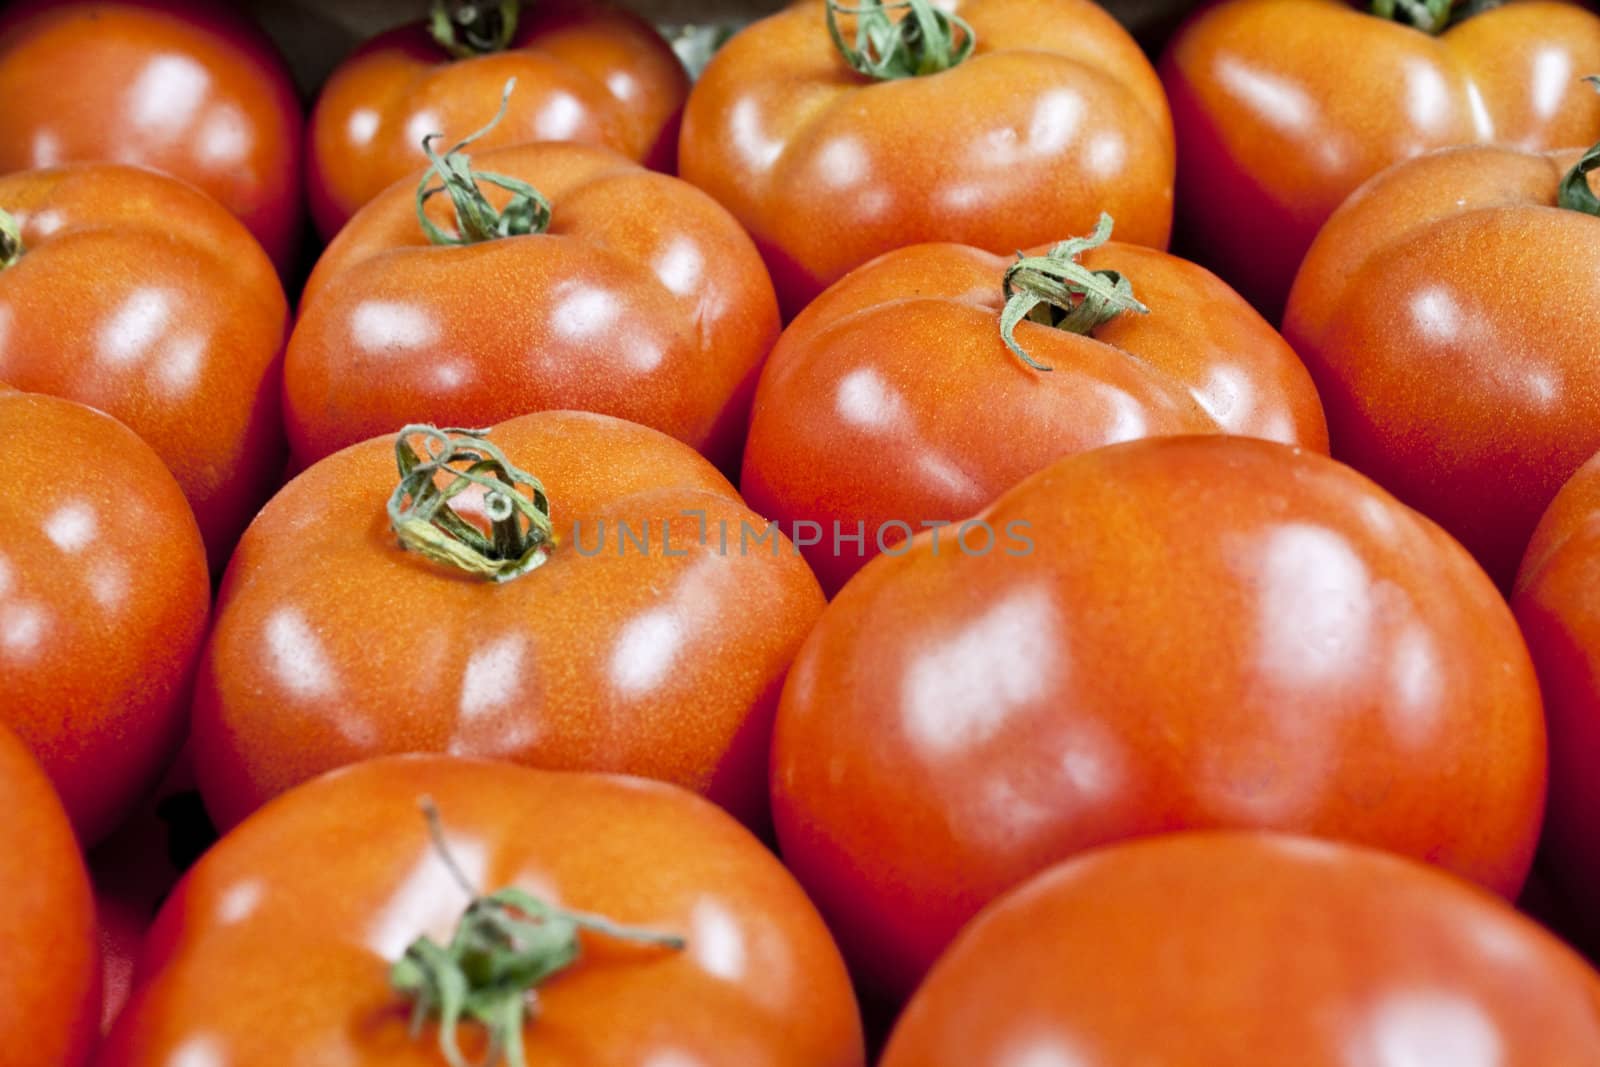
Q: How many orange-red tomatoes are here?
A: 15